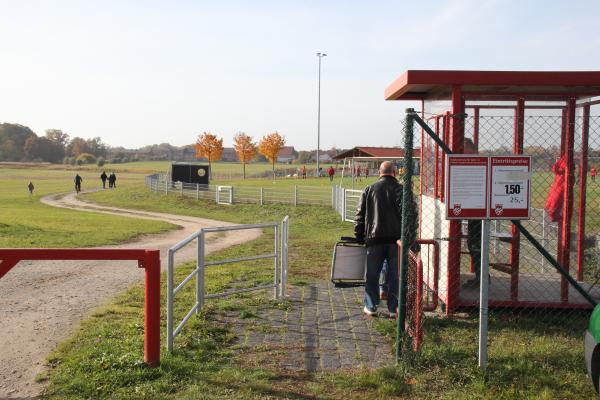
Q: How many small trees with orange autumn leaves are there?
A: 3